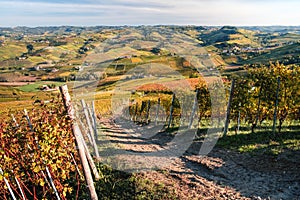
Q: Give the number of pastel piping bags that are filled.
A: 0